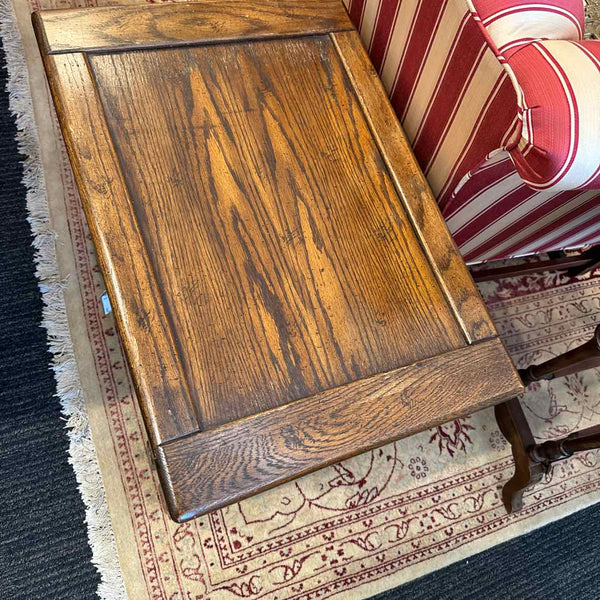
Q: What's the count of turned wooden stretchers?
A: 2